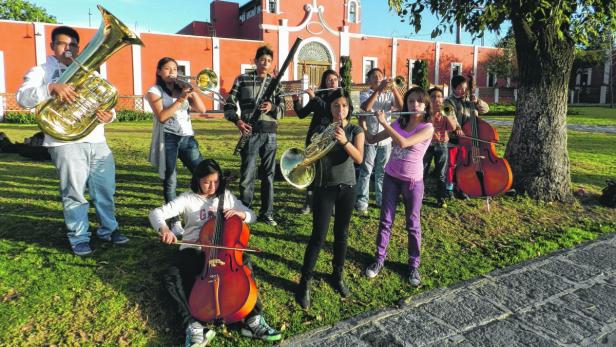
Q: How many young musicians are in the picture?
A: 10